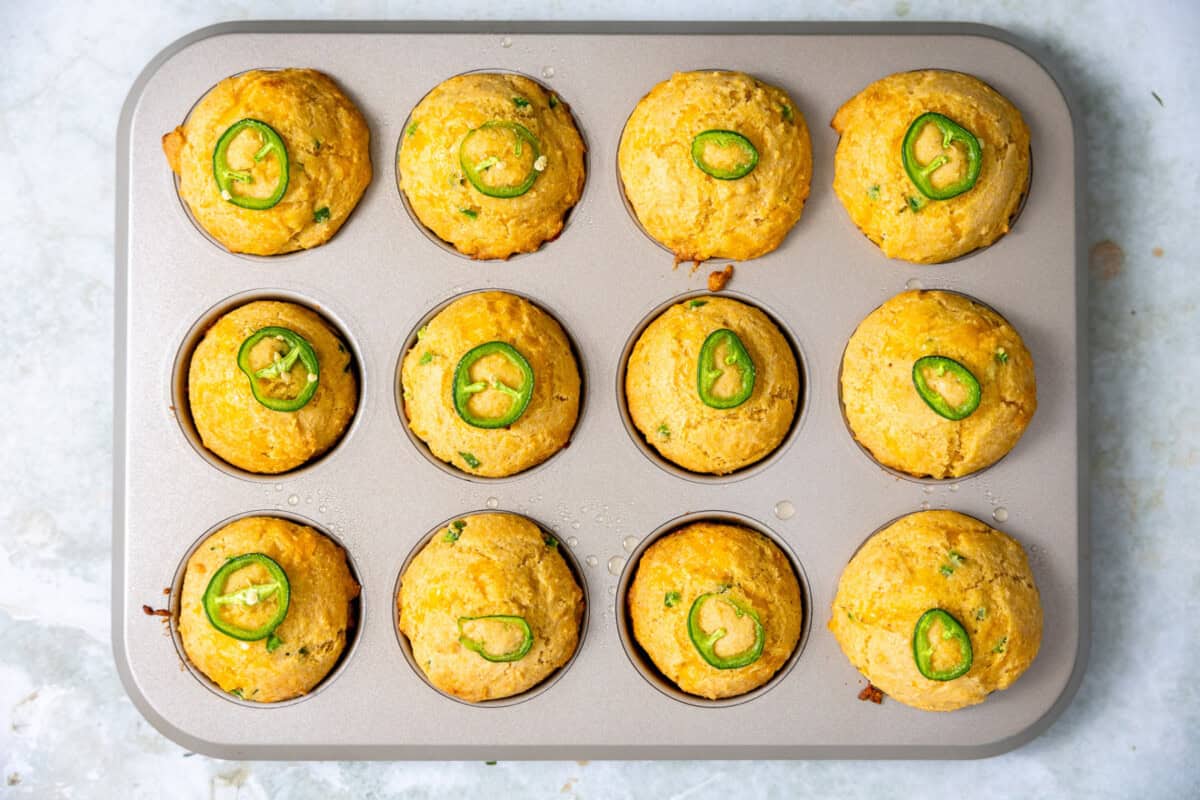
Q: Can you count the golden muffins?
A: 12